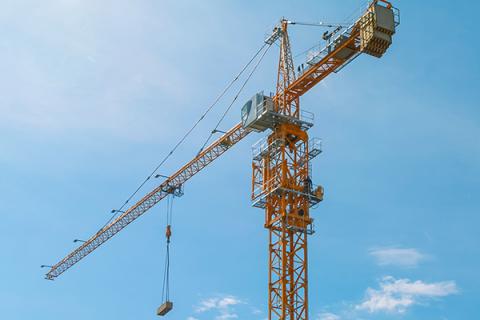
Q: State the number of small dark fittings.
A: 5